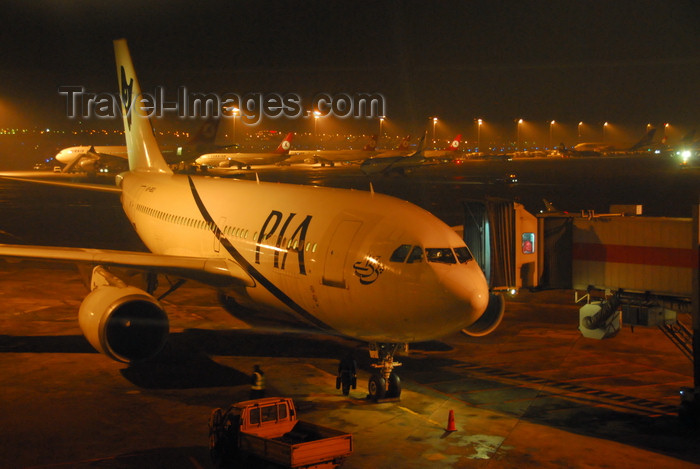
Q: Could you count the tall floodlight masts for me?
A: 11